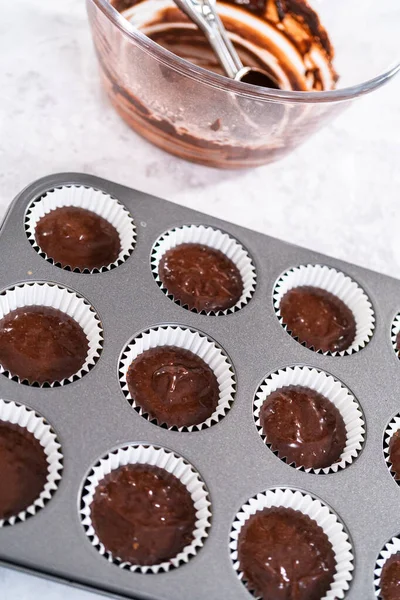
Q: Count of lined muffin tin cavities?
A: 12